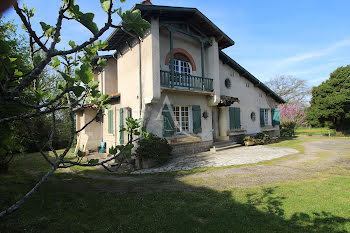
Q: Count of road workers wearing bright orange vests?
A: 0